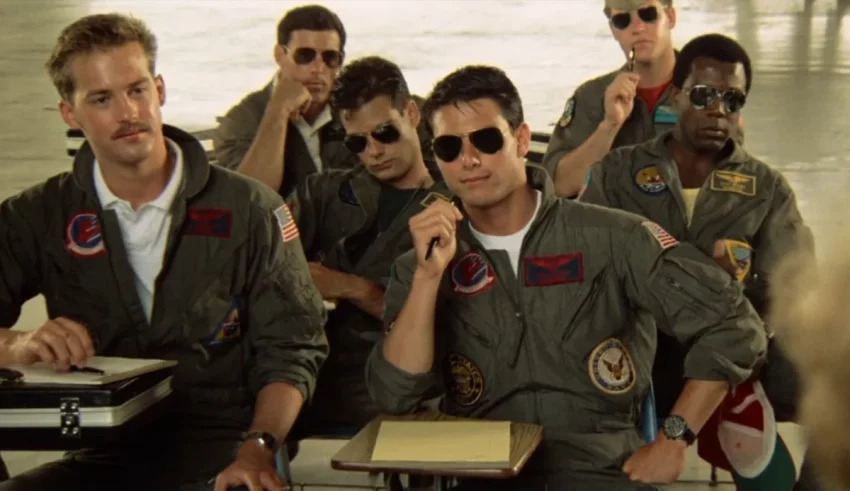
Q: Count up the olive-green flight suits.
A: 6